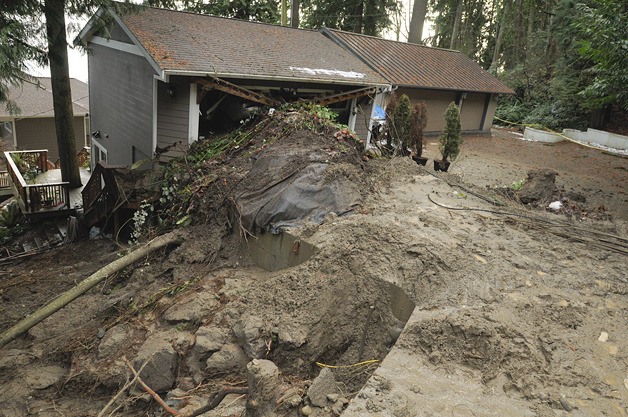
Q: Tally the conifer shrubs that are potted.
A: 4